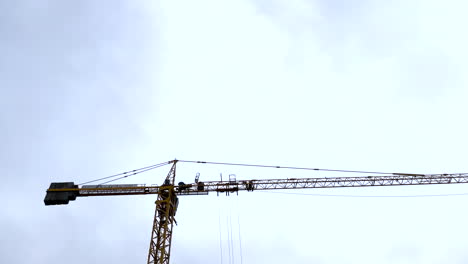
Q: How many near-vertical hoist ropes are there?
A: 4